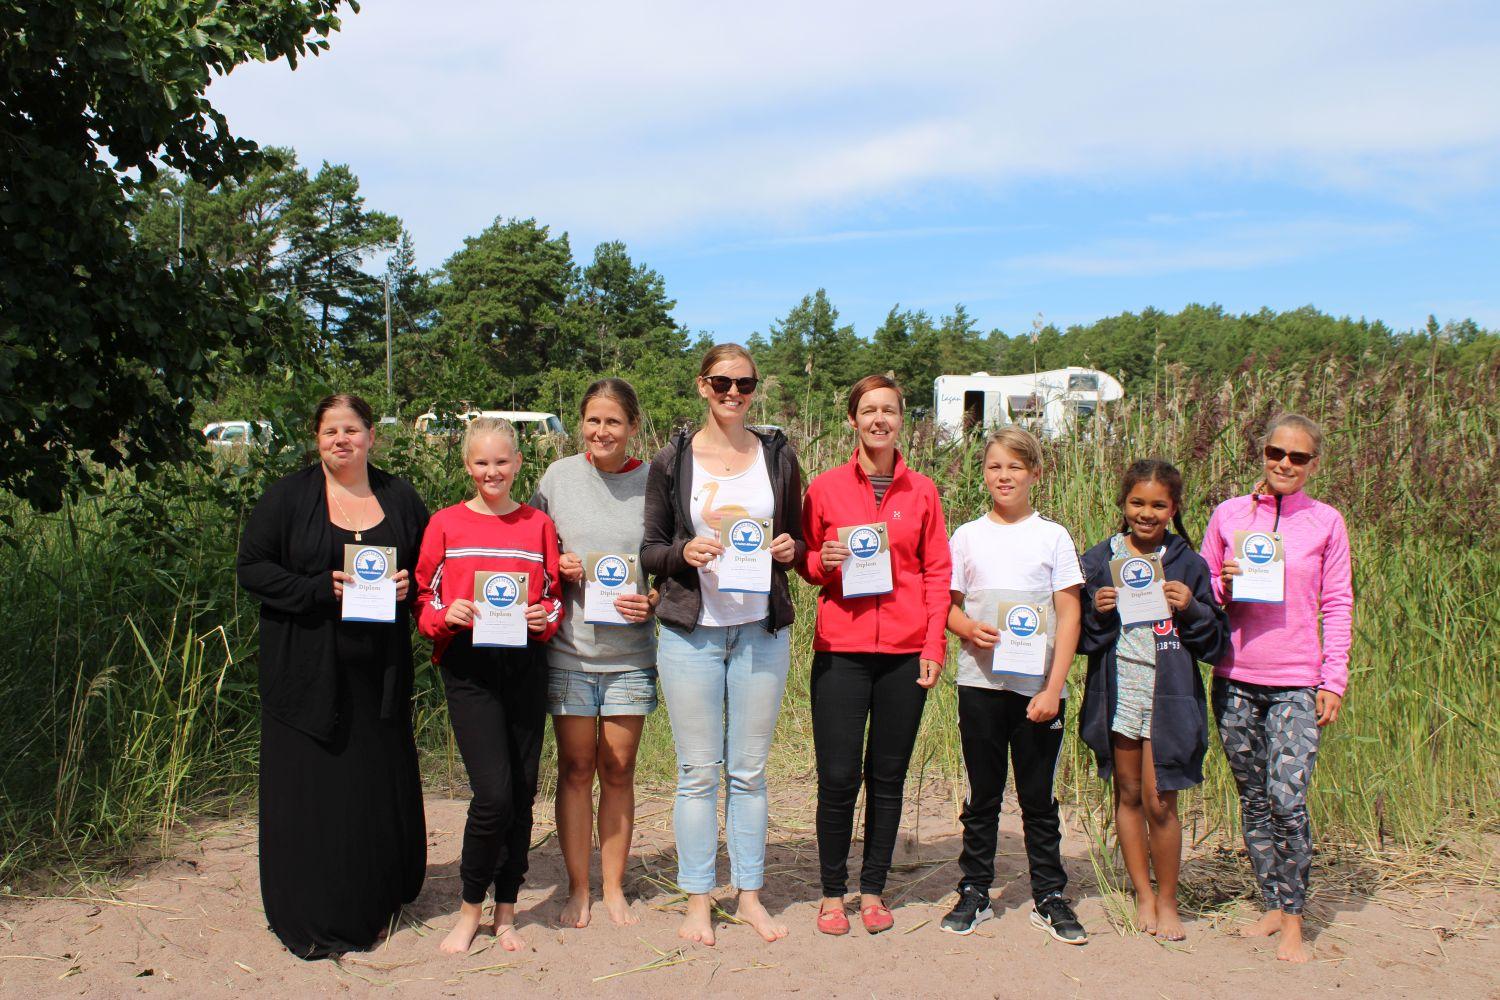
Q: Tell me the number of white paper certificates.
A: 8